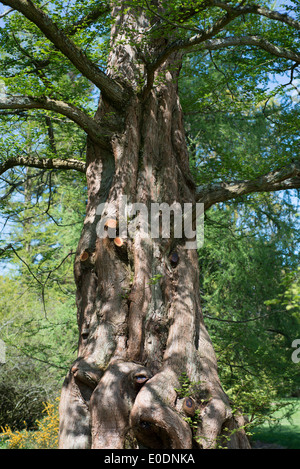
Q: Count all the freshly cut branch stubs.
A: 3